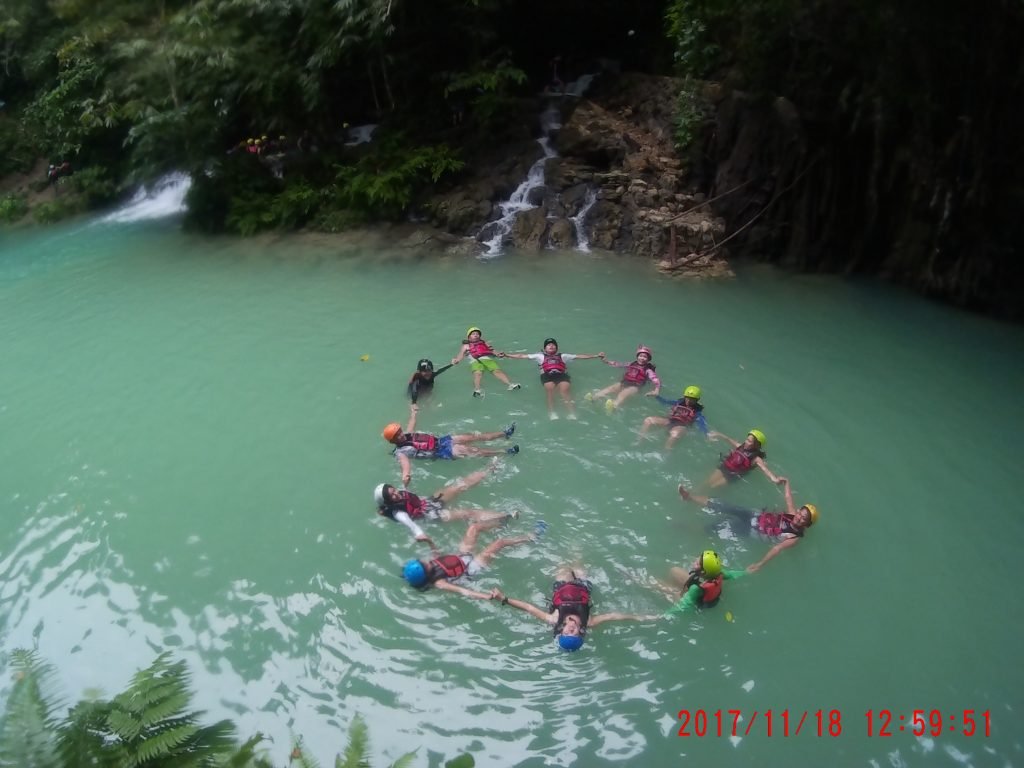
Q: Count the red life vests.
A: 11